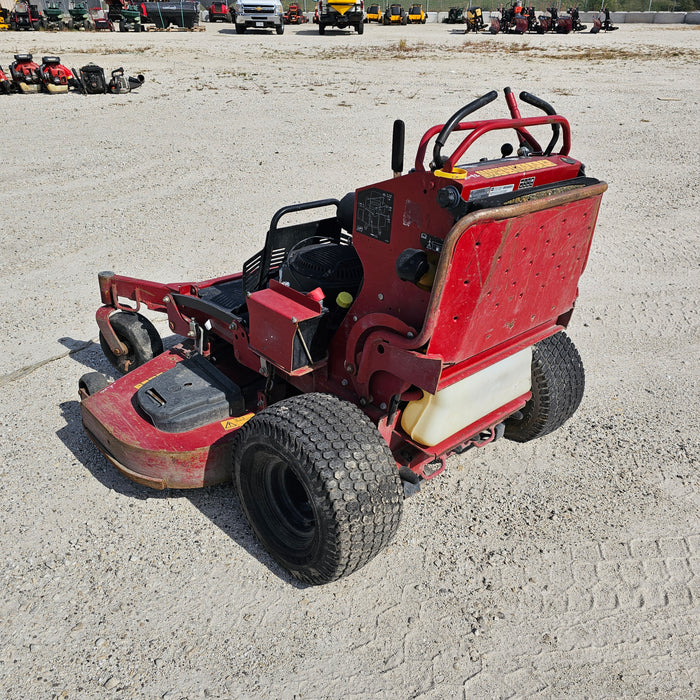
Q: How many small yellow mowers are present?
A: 3